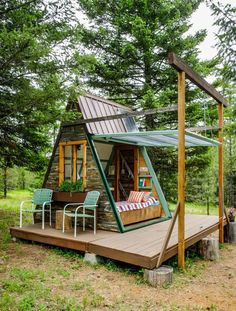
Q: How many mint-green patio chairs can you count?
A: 2